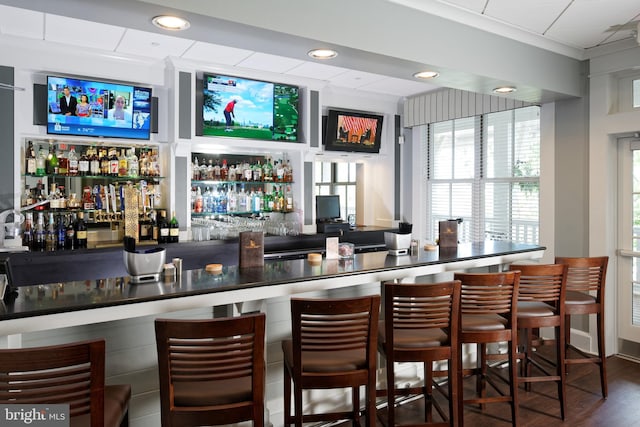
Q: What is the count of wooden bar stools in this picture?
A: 7